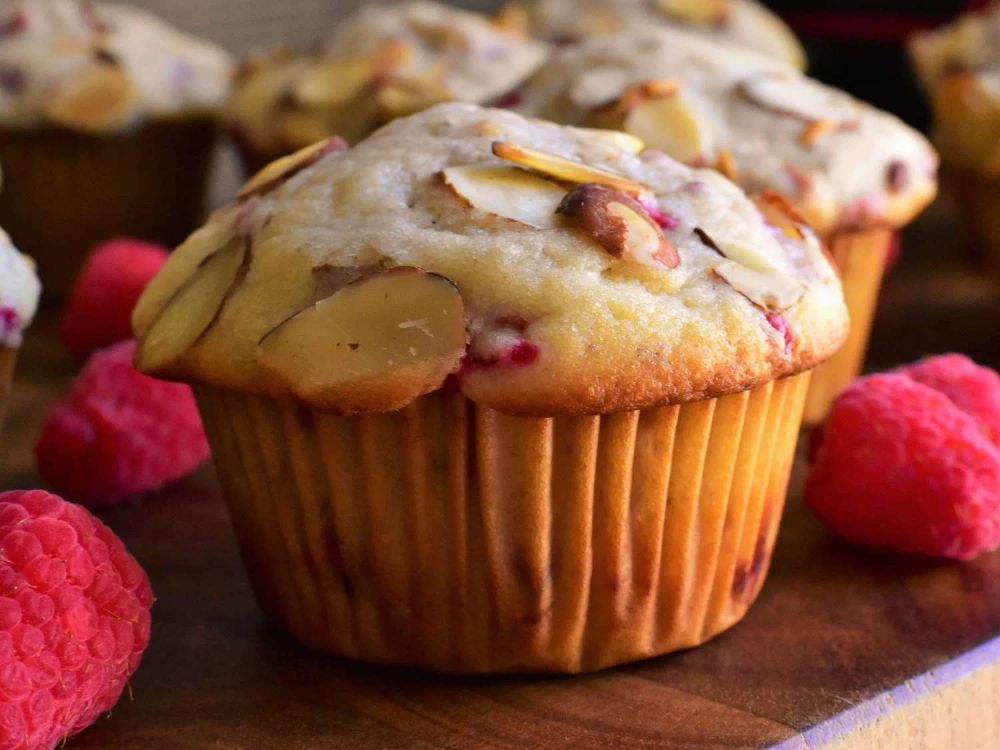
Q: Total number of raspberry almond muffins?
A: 7